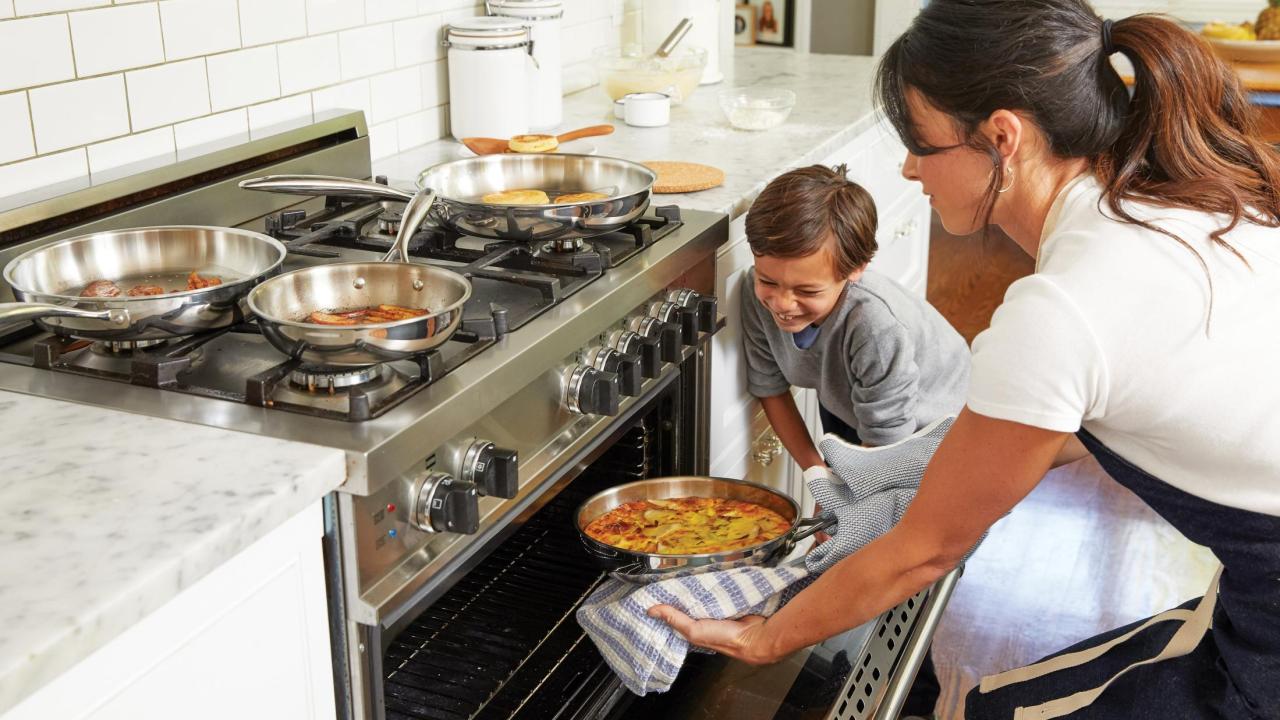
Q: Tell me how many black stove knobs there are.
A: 8